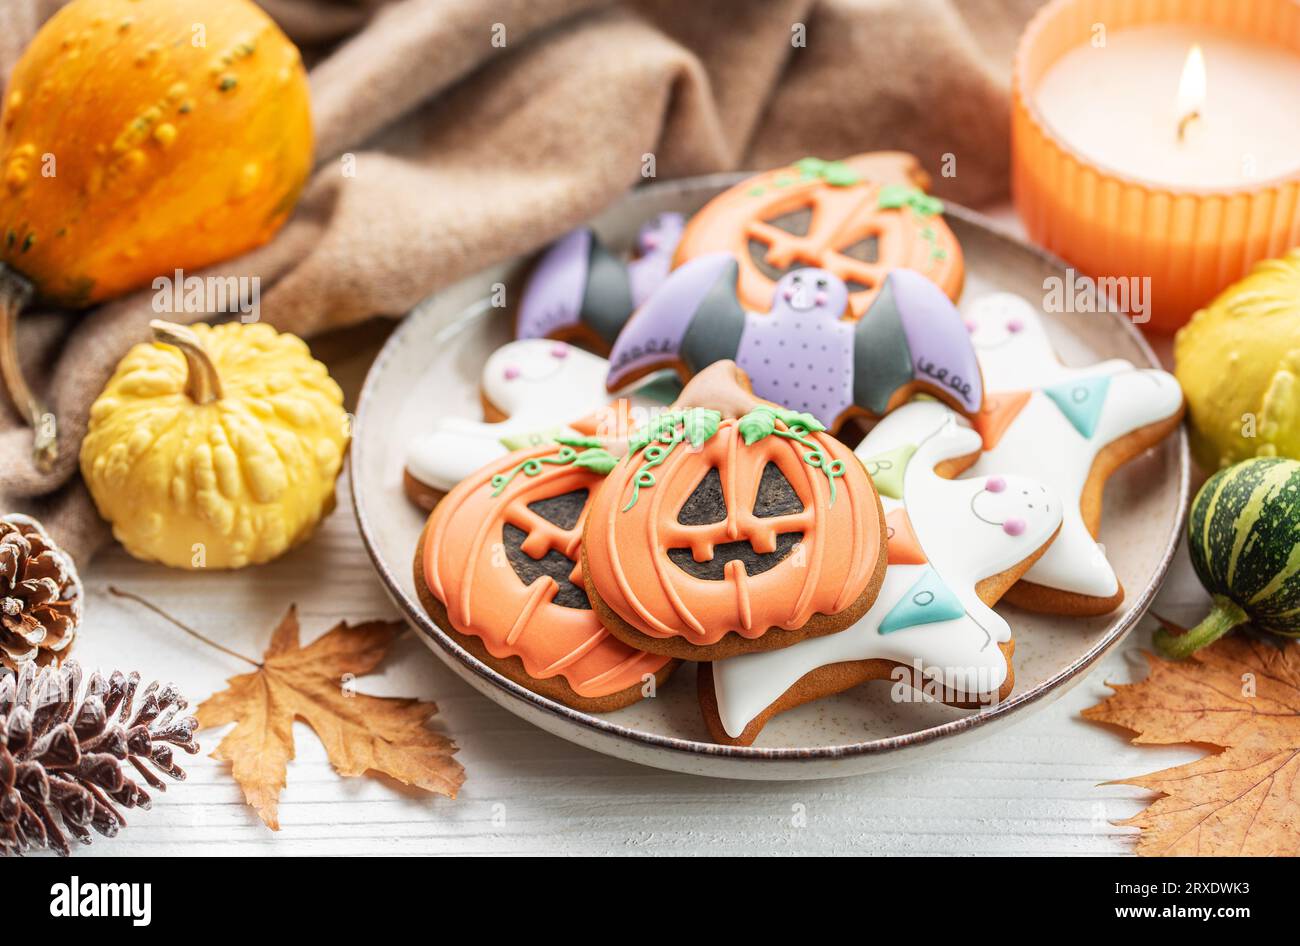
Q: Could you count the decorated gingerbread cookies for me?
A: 8